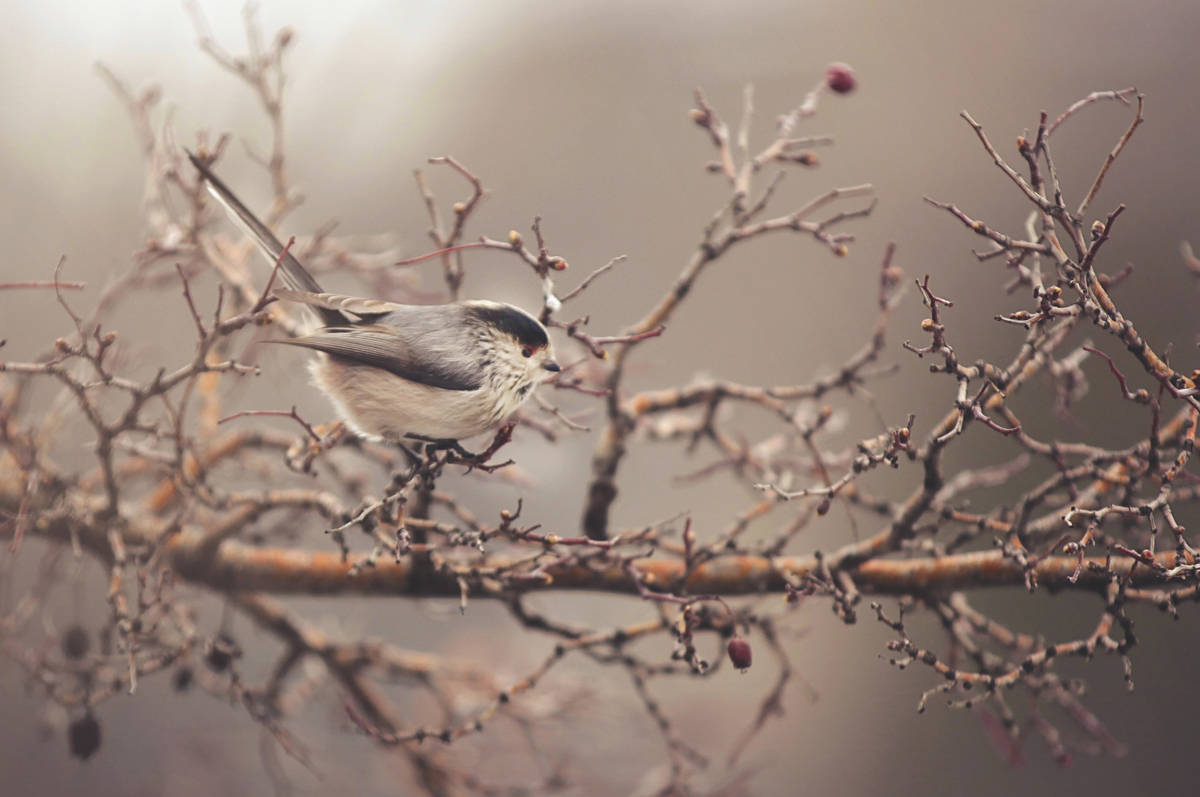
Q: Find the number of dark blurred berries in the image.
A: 4